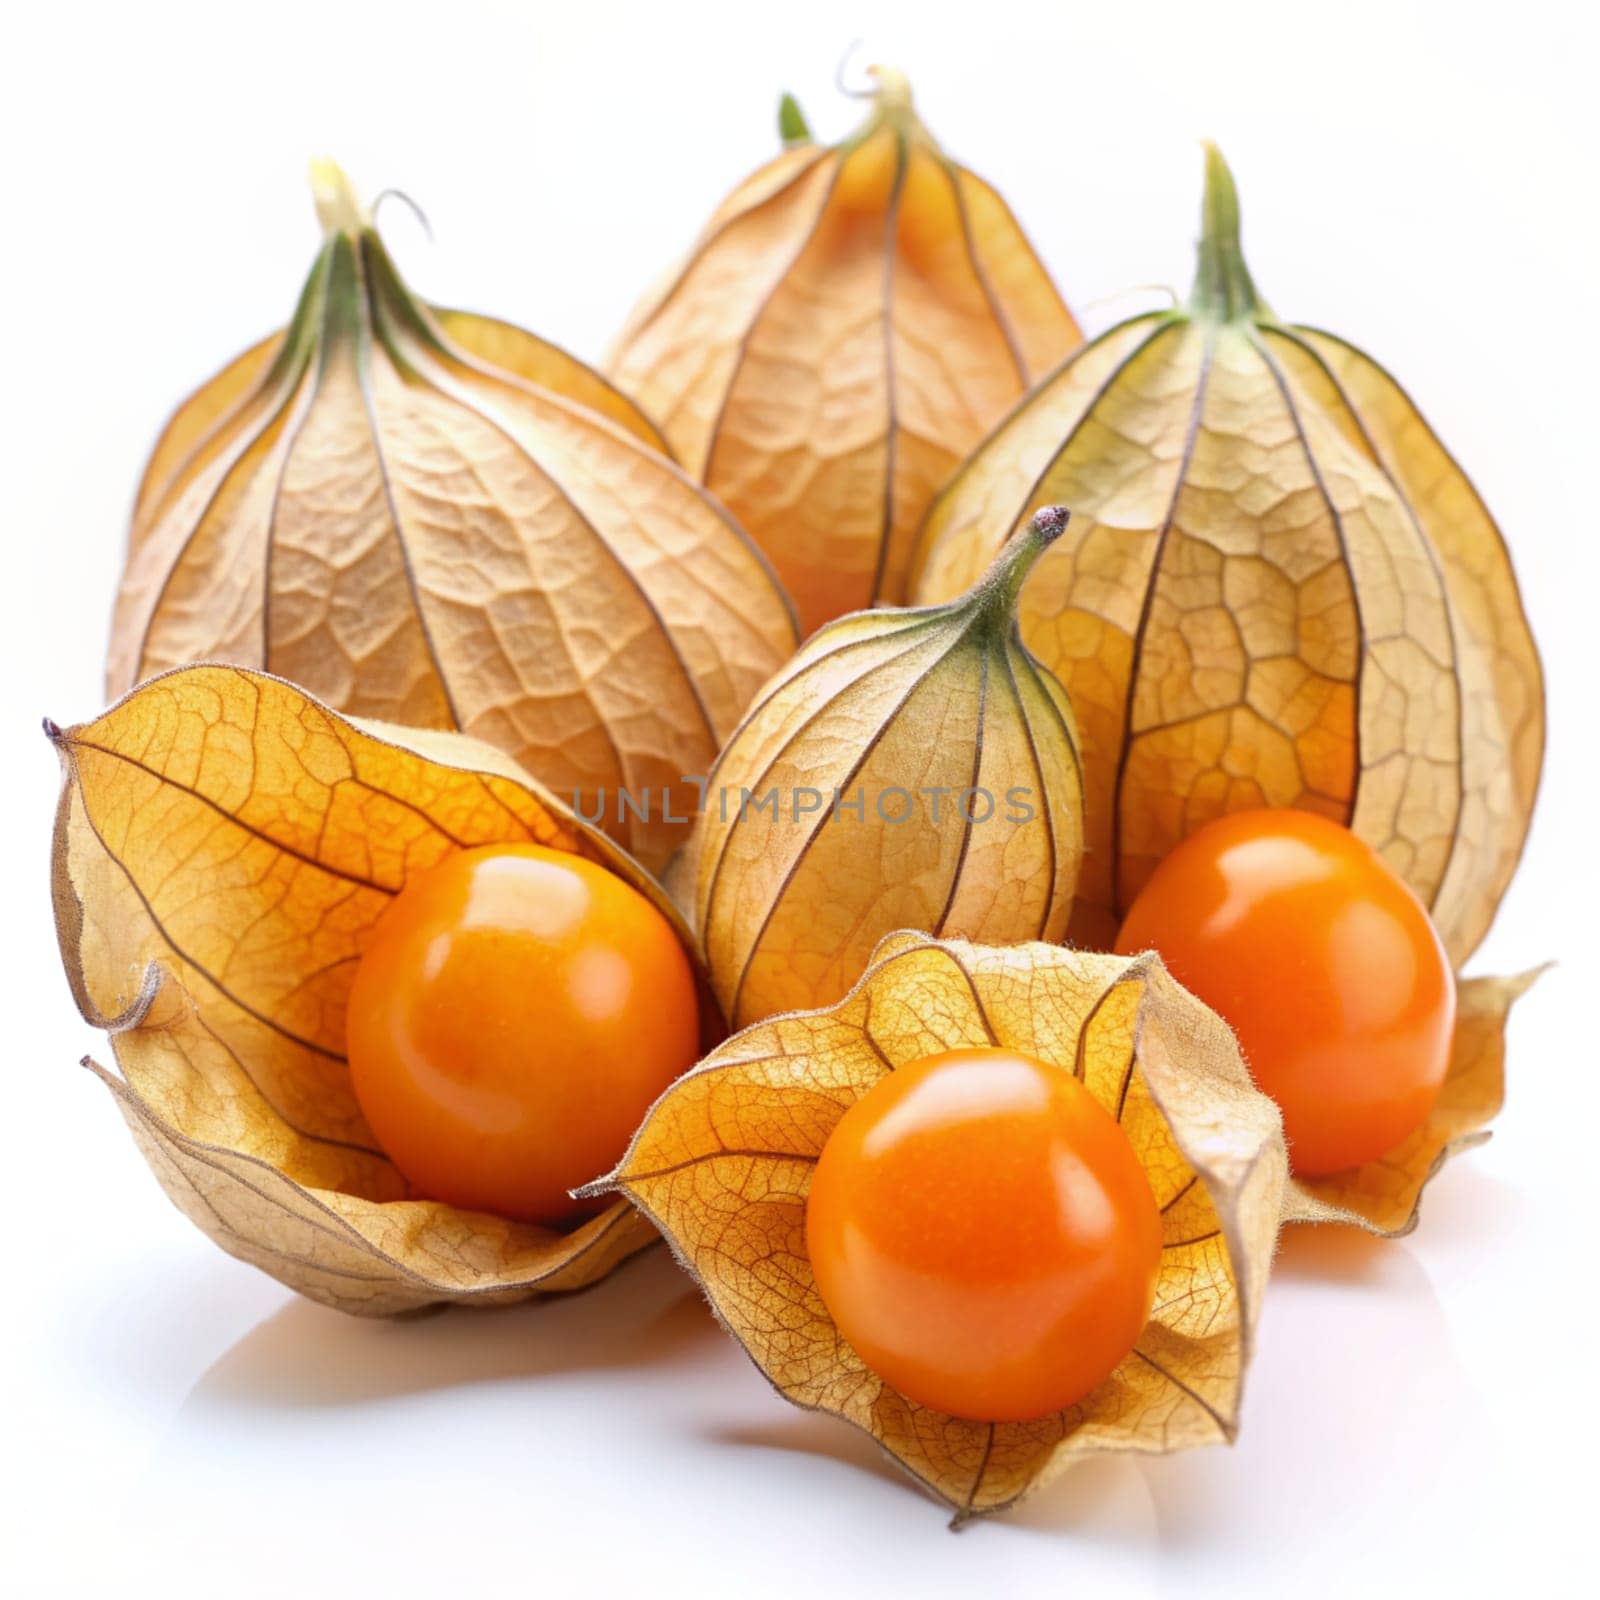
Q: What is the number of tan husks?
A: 7